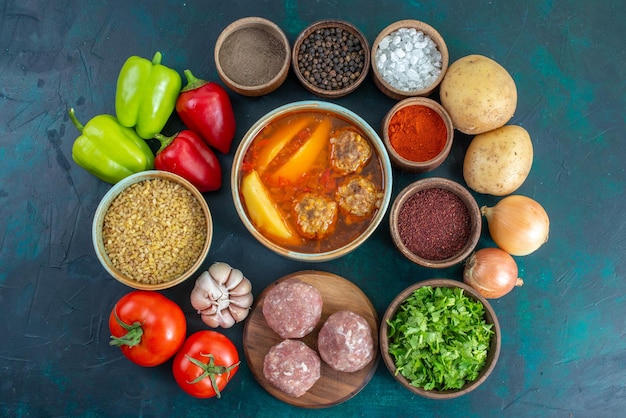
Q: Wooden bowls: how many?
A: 6